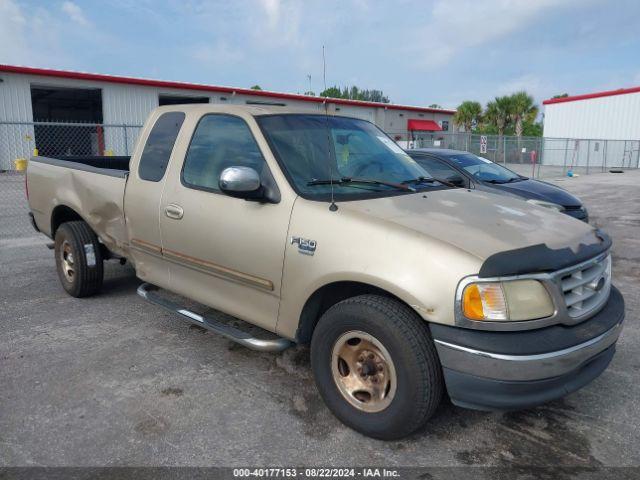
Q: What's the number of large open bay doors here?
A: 2